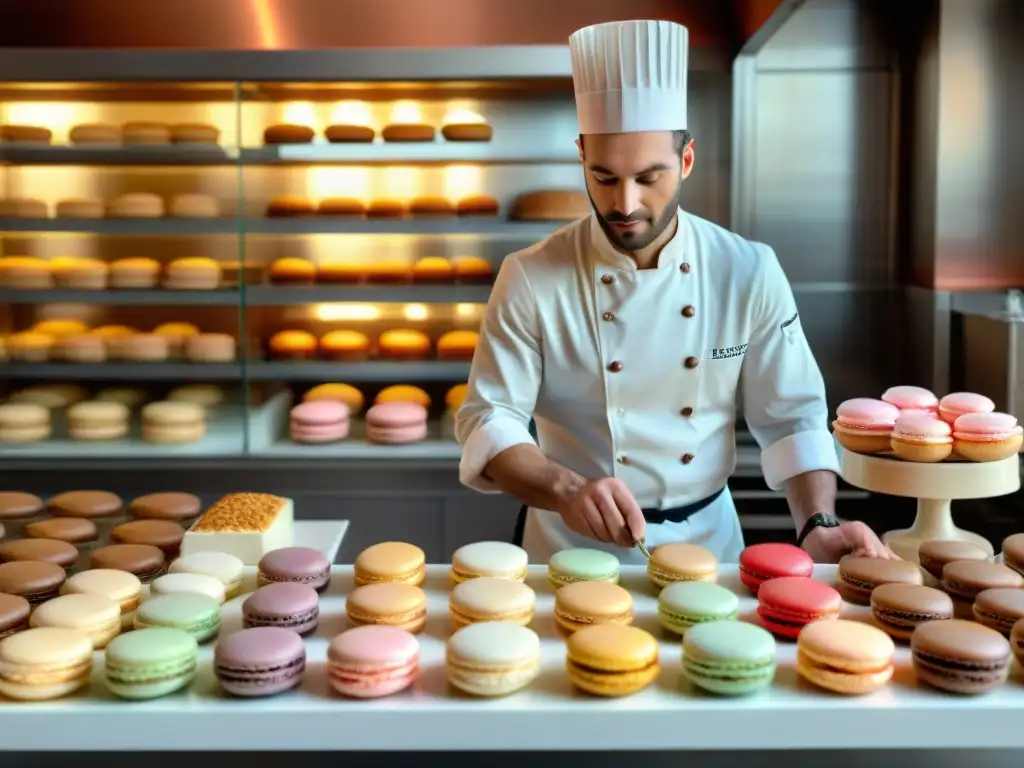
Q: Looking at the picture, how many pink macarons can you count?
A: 8